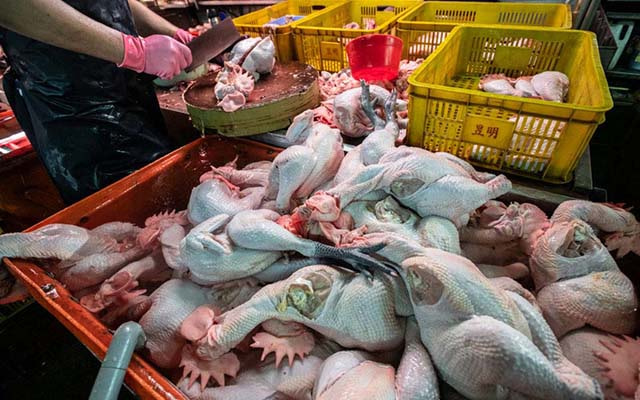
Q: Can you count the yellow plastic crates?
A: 4